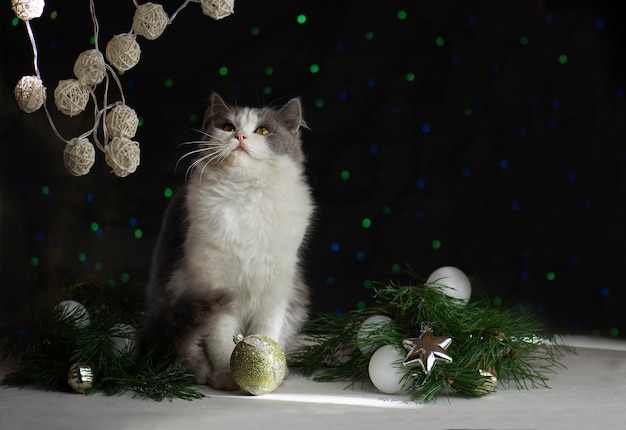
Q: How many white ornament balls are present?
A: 5